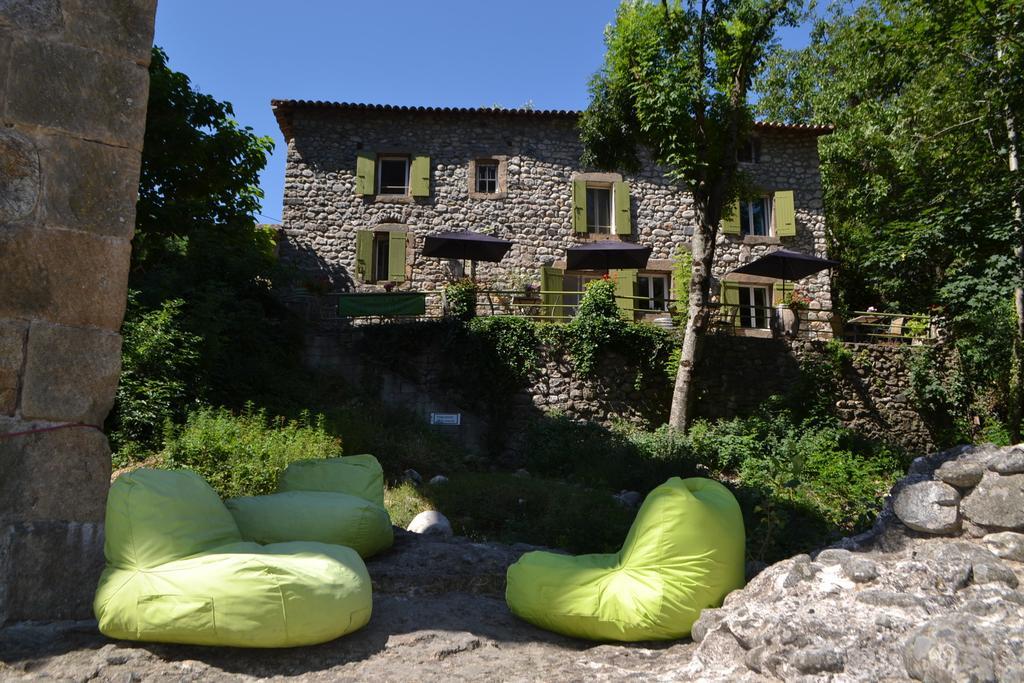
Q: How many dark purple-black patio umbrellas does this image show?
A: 3